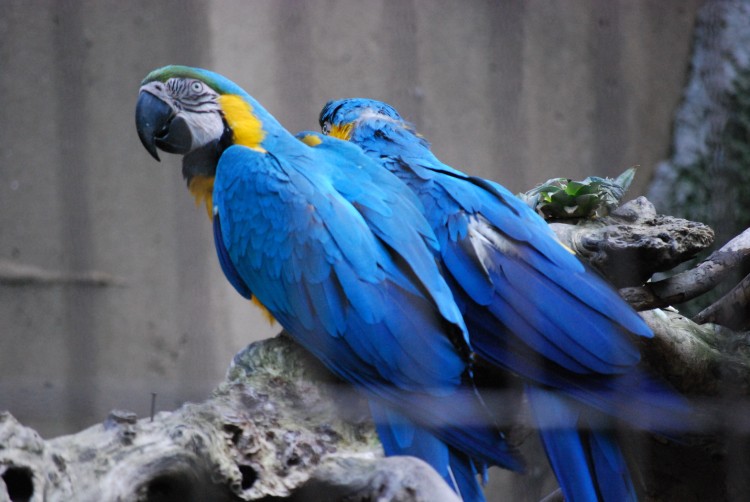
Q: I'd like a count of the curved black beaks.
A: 1